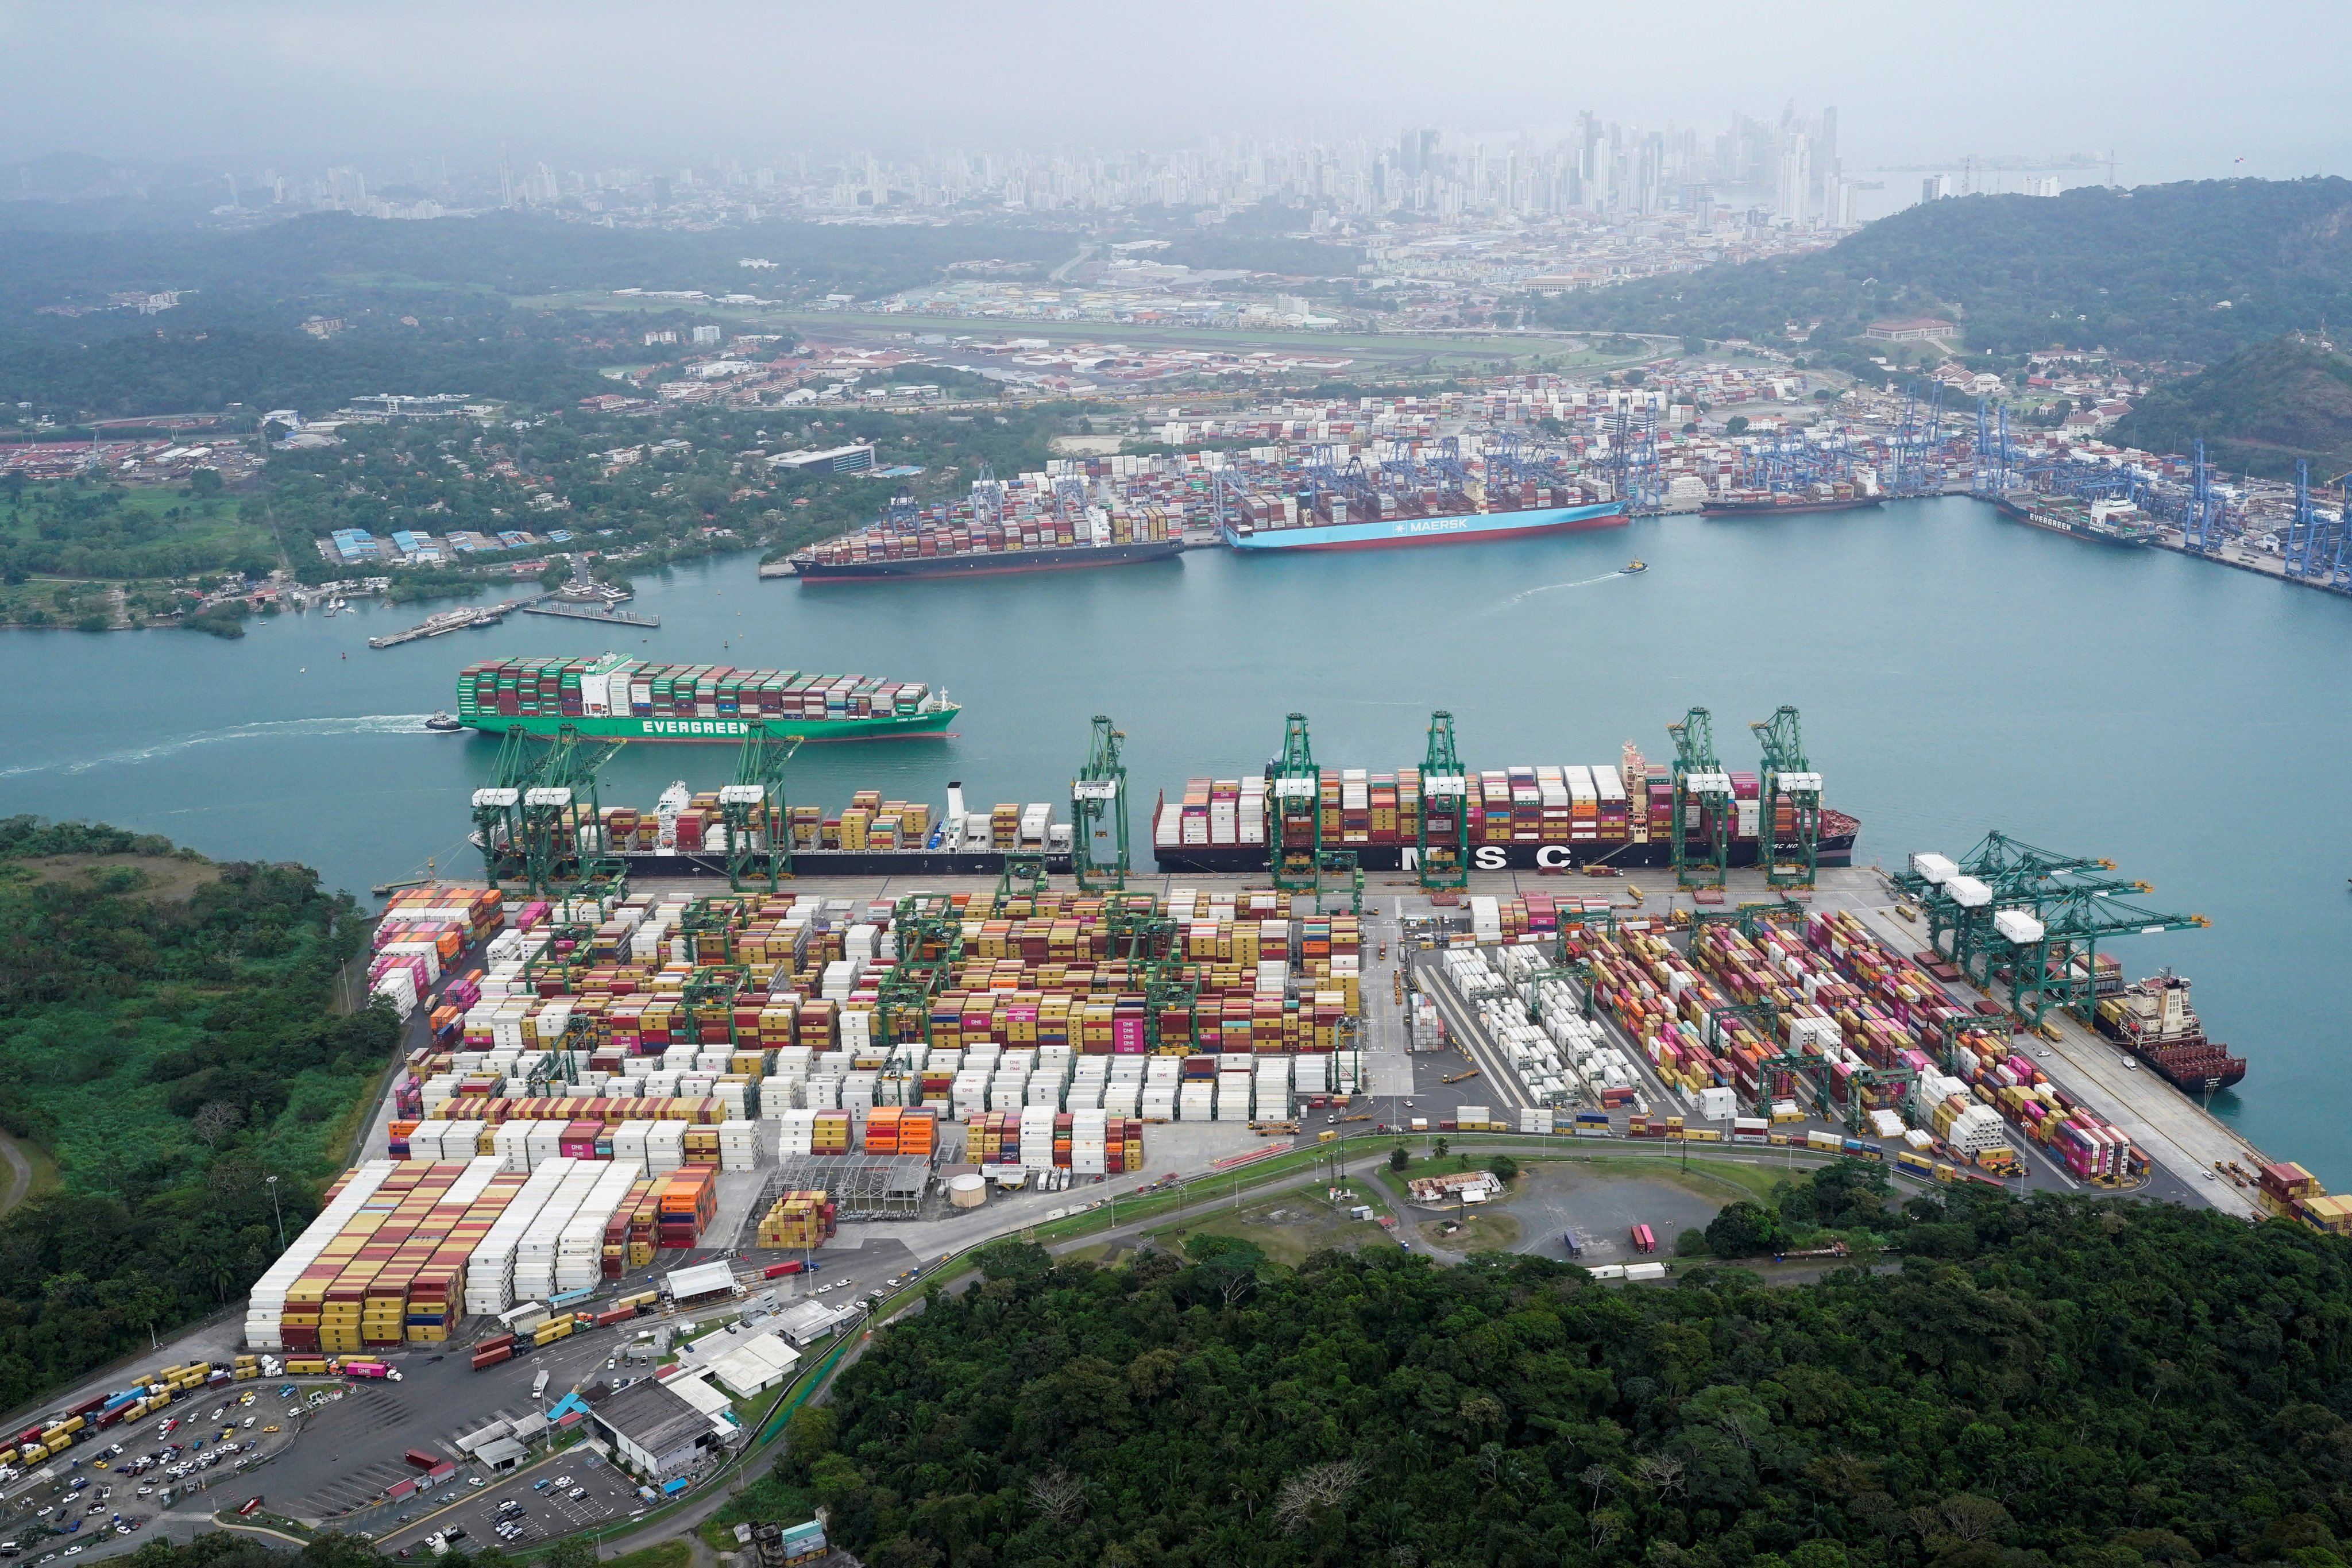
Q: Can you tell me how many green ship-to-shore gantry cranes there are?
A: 11